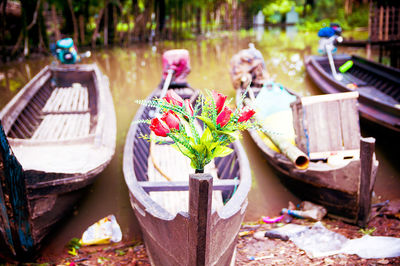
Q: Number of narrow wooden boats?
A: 4